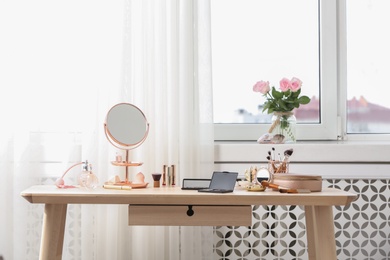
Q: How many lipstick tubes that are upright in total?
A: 3